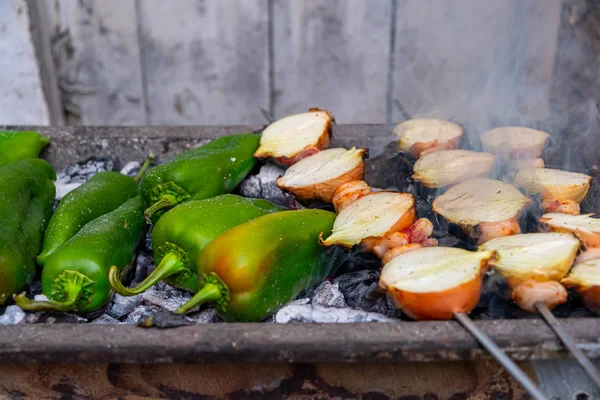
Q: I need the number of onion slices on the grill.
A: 12